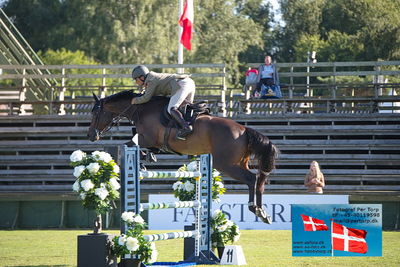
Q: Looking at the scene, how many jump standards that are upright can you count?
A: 2